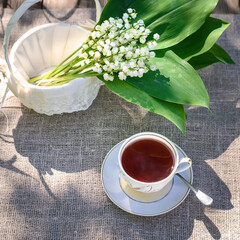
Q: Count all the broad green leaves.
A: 5